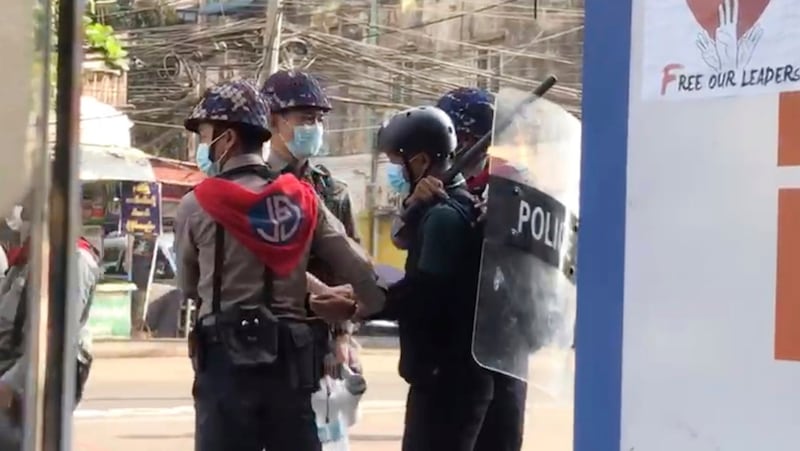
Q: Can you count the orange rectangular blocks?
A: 2